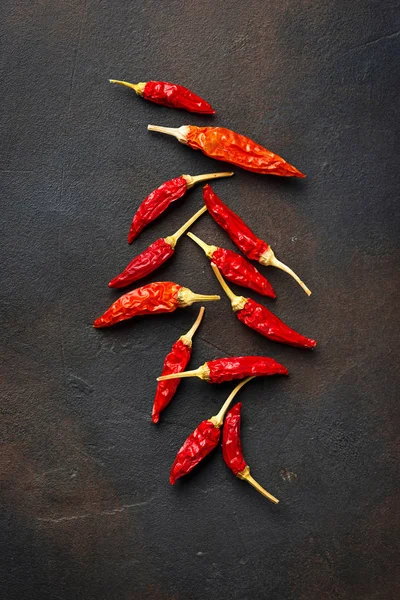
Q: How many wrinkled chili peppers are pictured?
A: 12